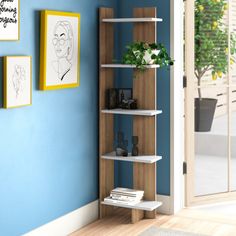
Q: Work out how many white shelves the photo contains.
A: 5